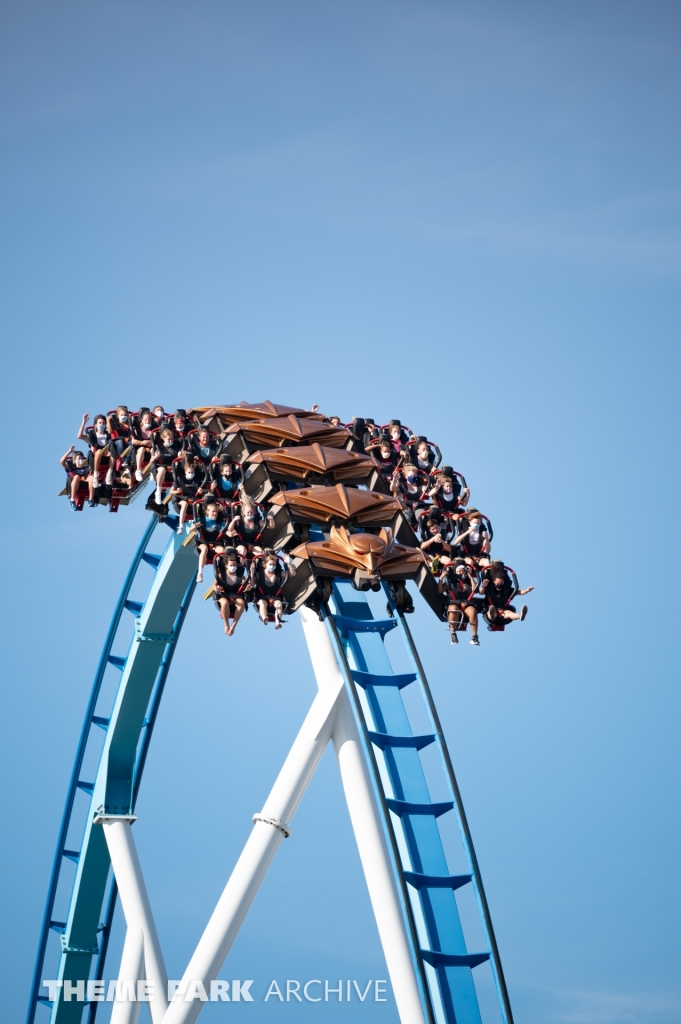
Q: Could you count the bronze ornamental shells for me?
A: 5